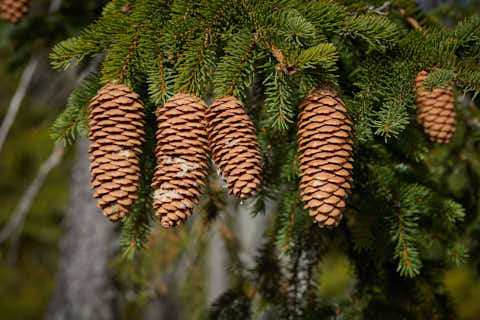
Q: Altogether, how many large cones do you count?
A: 4